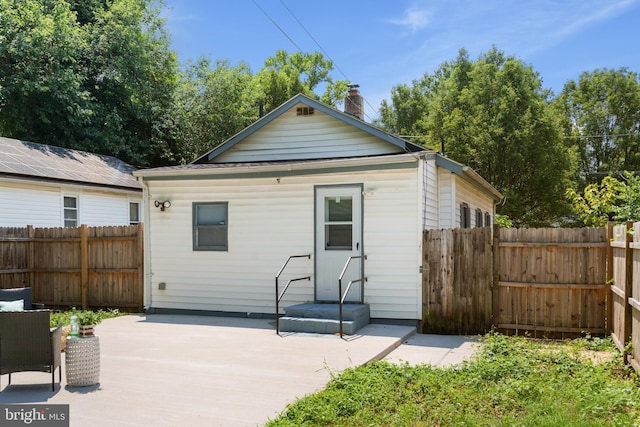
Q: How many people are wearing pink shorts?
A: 0